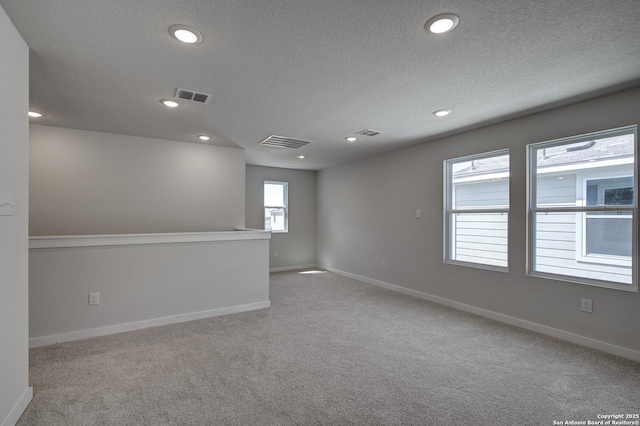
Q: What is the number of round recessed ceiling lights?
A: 8